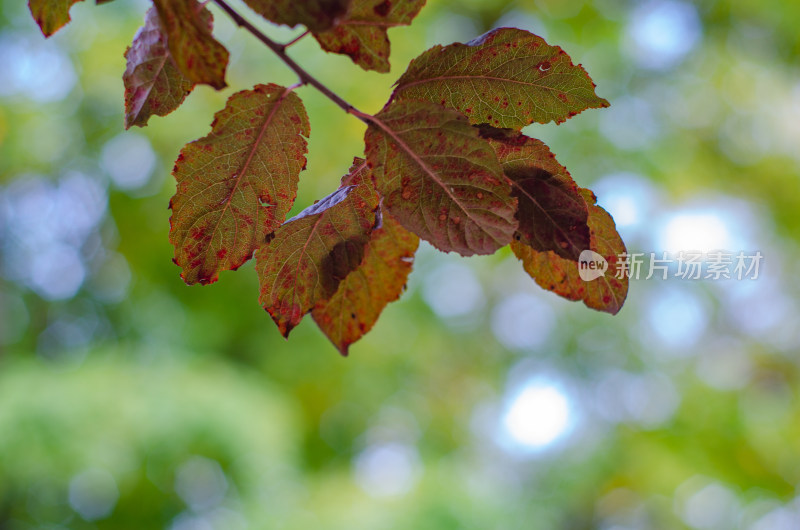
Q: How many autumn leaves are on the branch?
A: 12